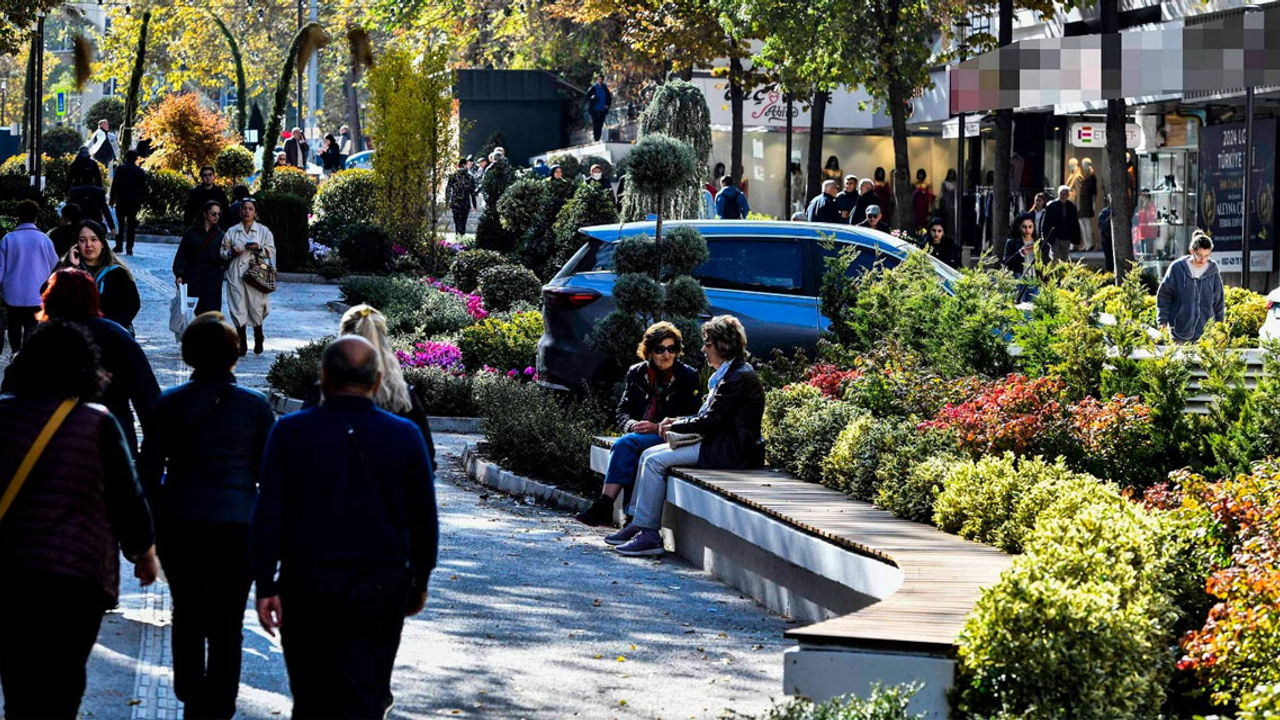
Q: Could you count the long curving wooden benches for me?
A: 1